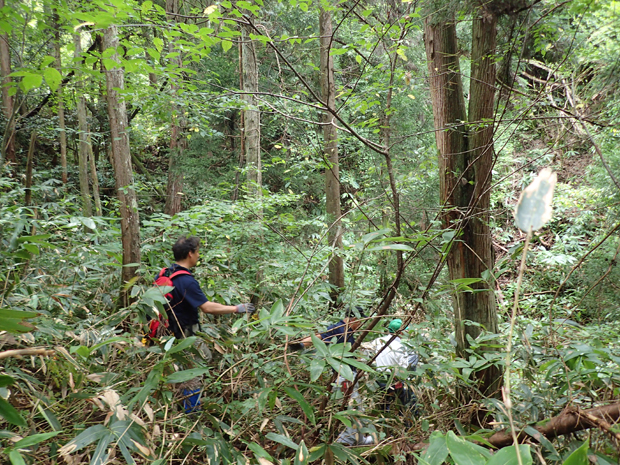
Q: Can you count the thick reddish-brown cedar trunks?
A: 2